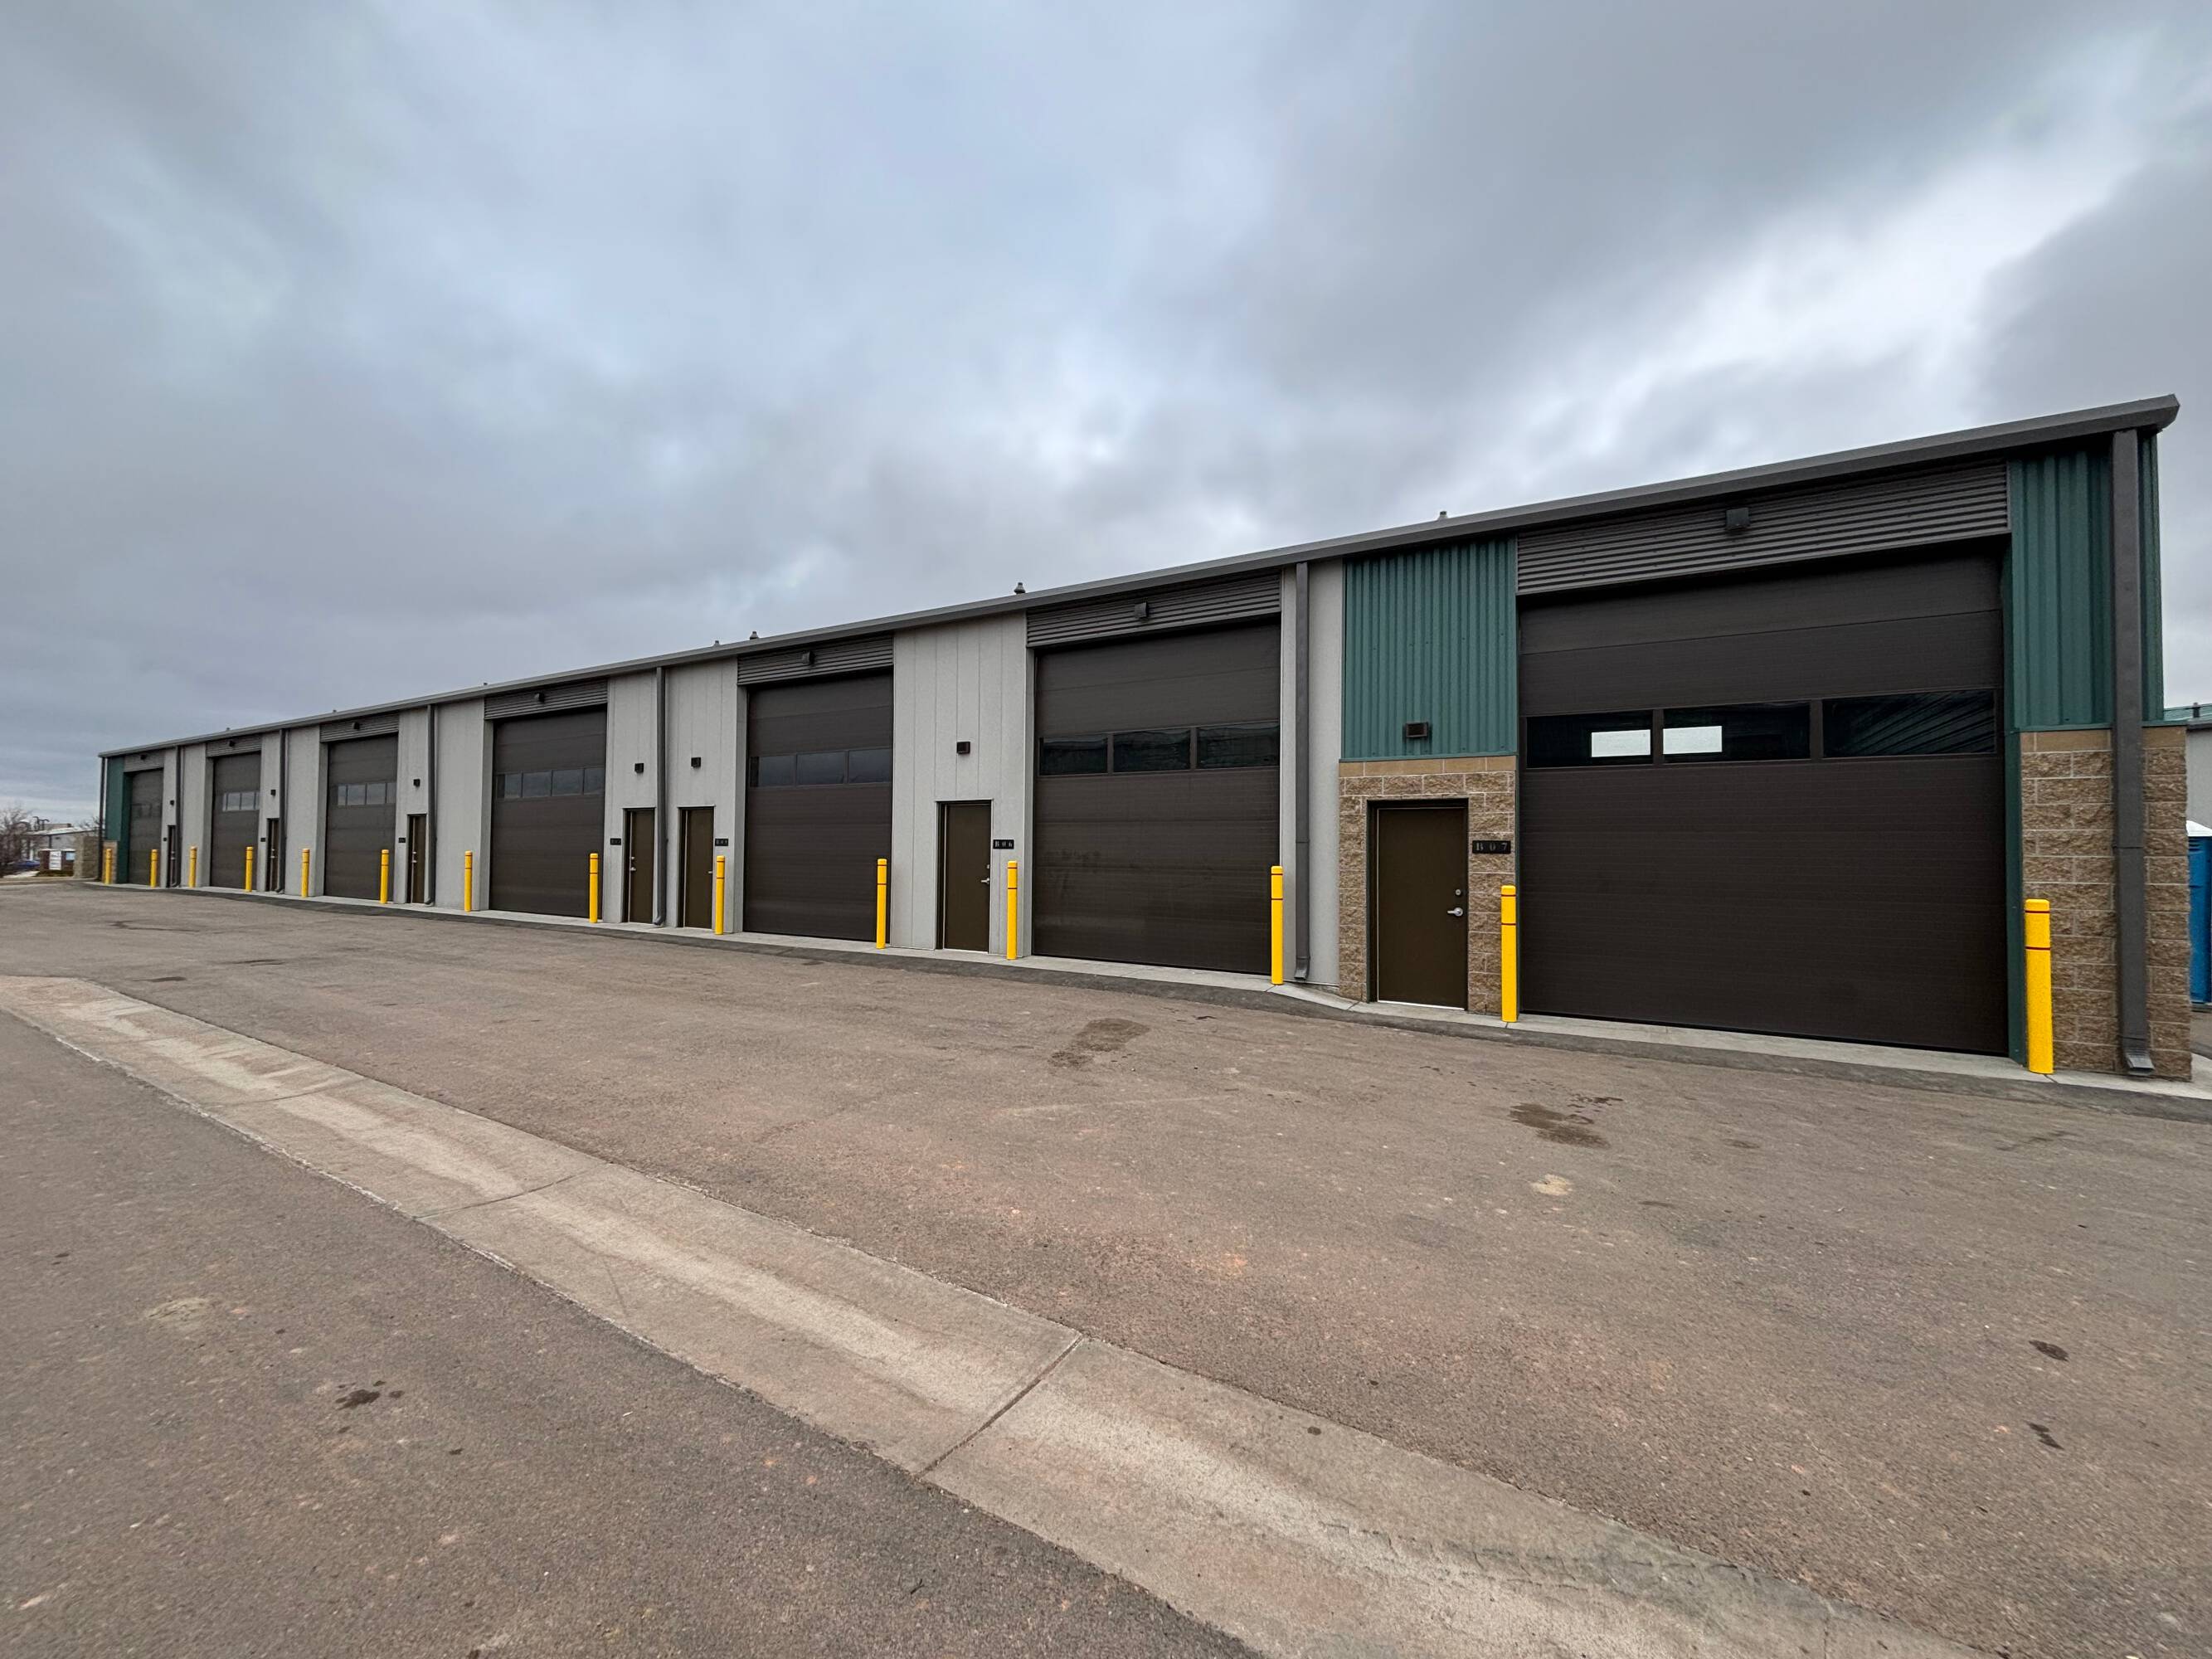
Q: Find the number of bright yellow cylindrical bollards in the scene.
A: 14